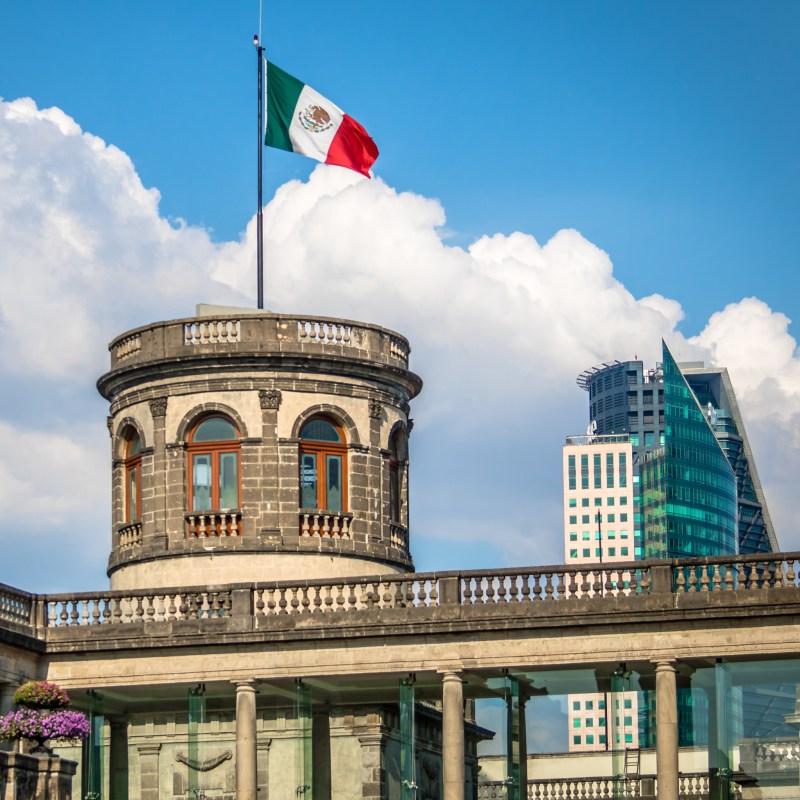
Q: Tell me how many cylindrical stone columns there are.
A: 3